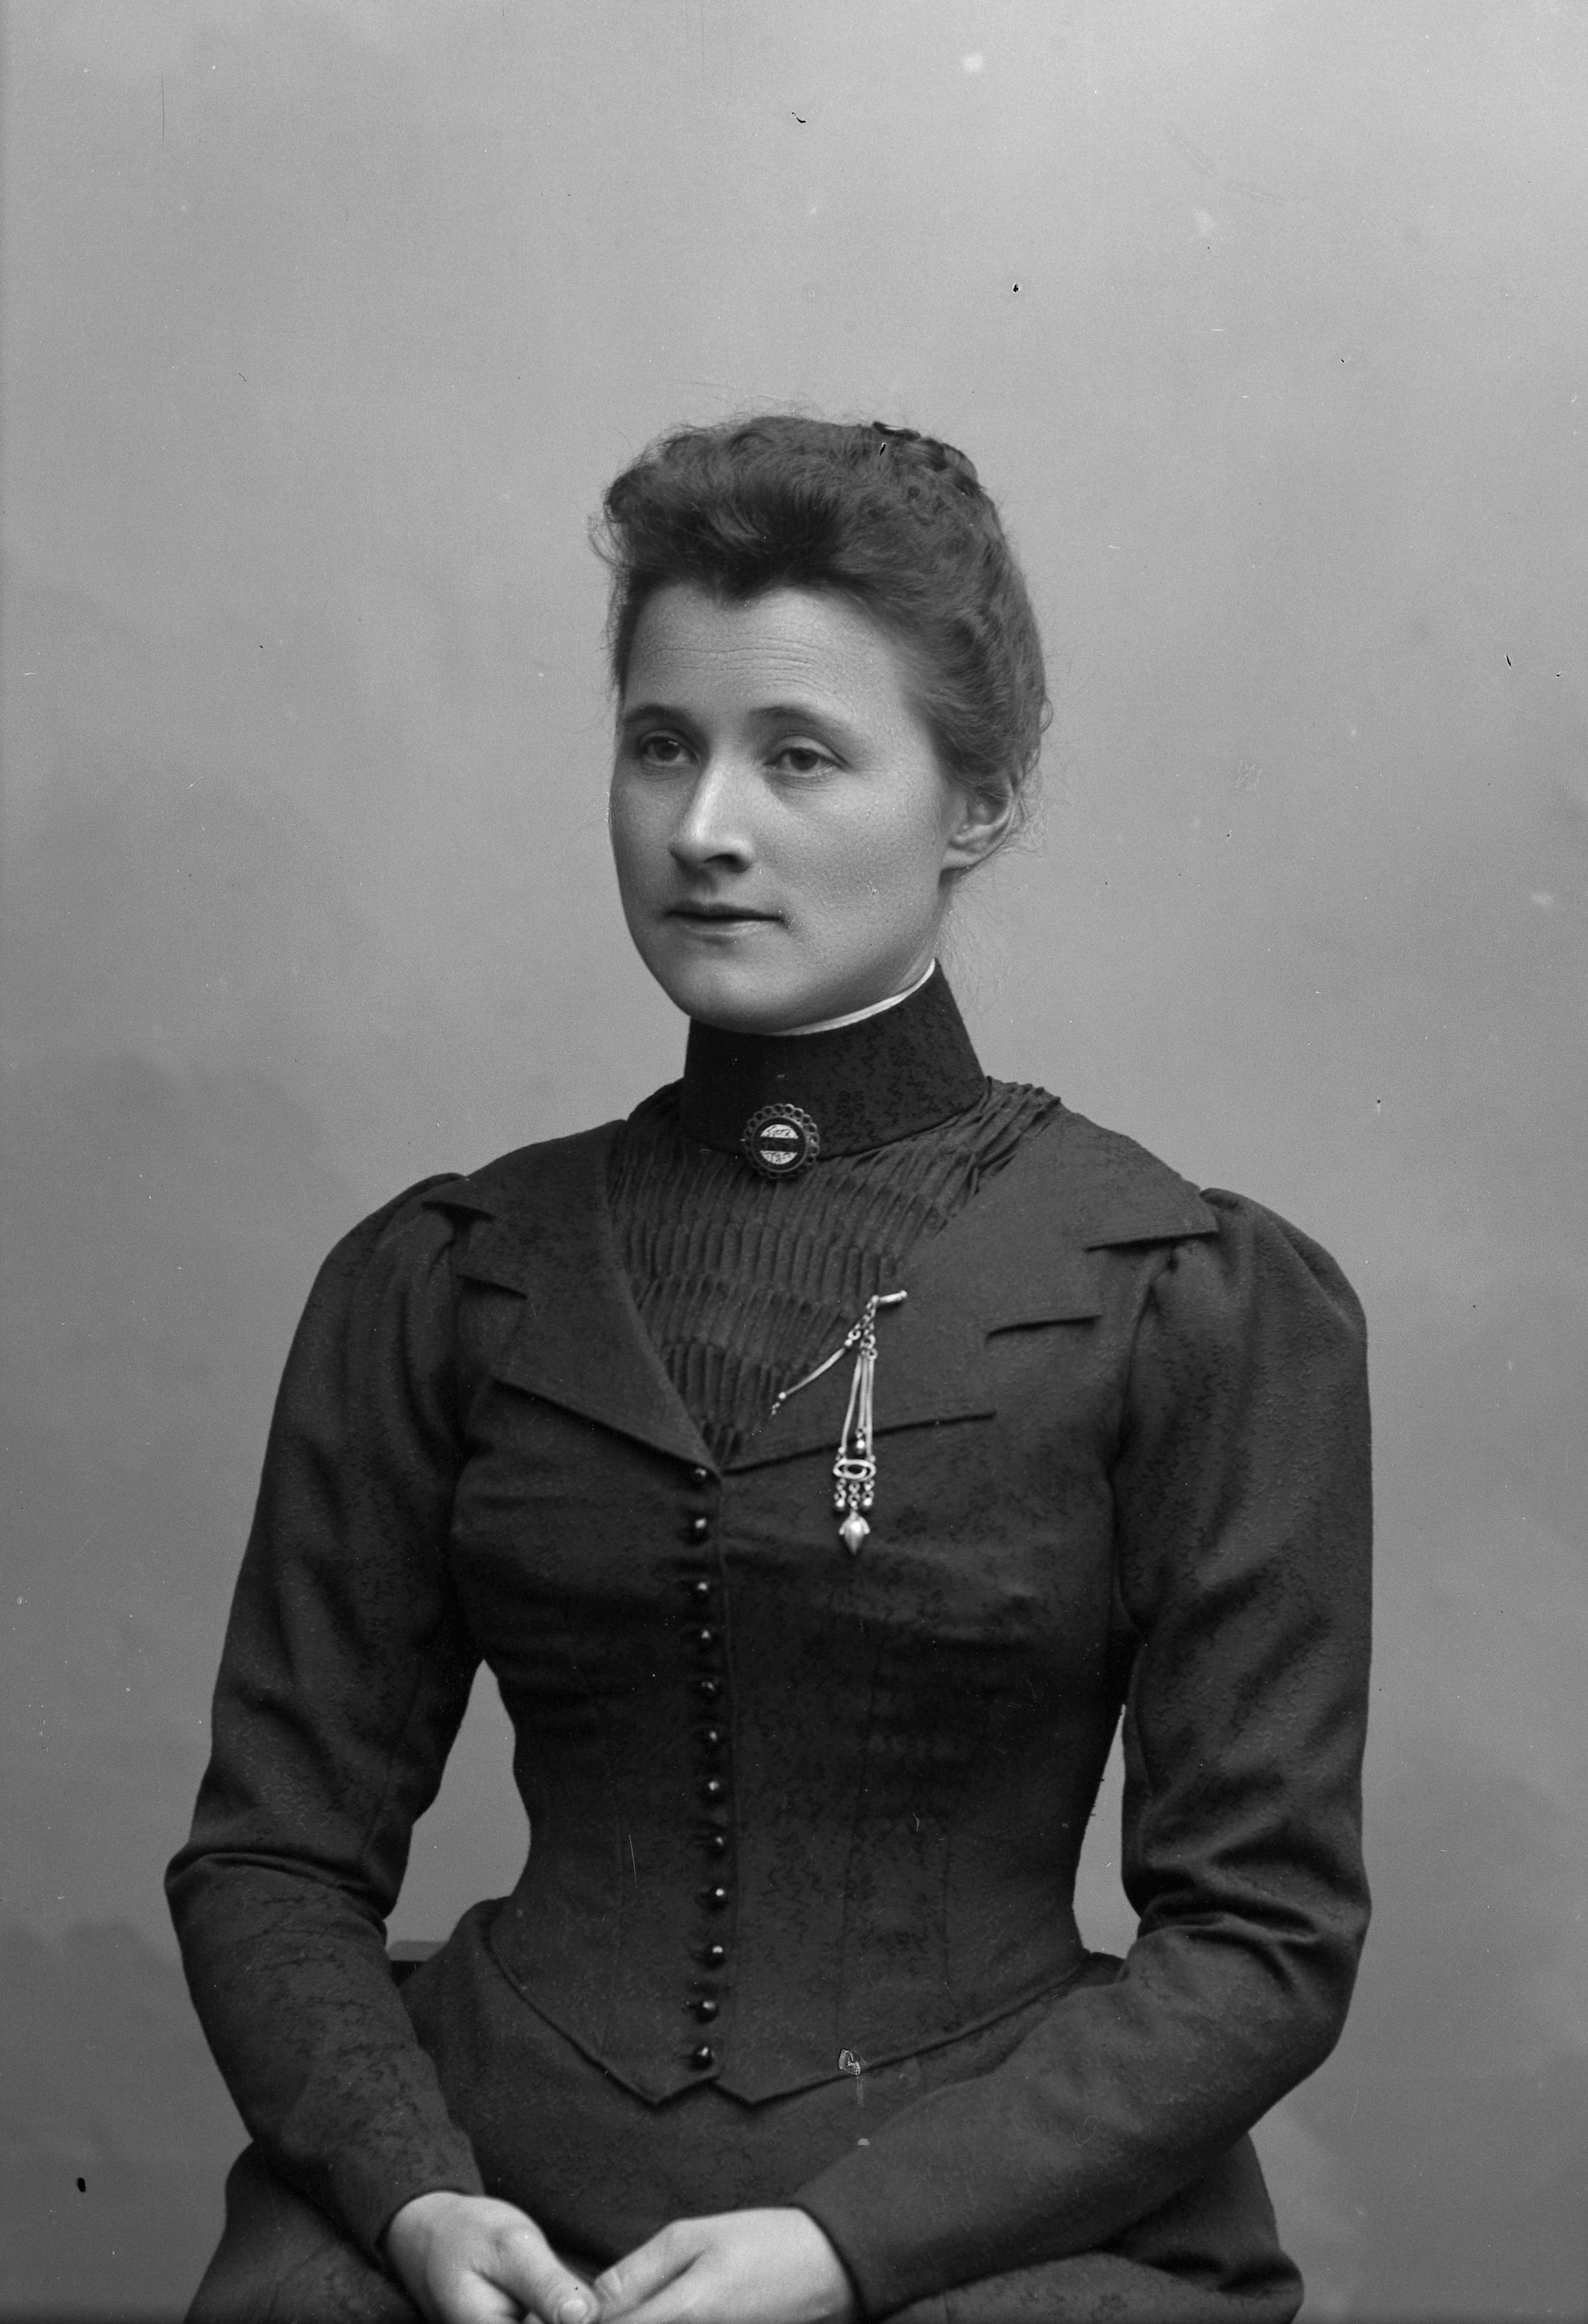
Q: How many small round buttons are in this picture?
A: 12